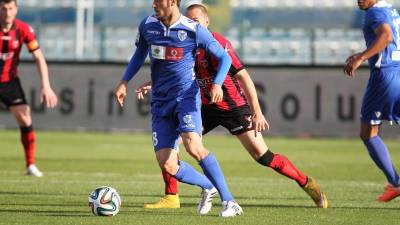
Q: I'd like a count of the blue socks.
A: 3